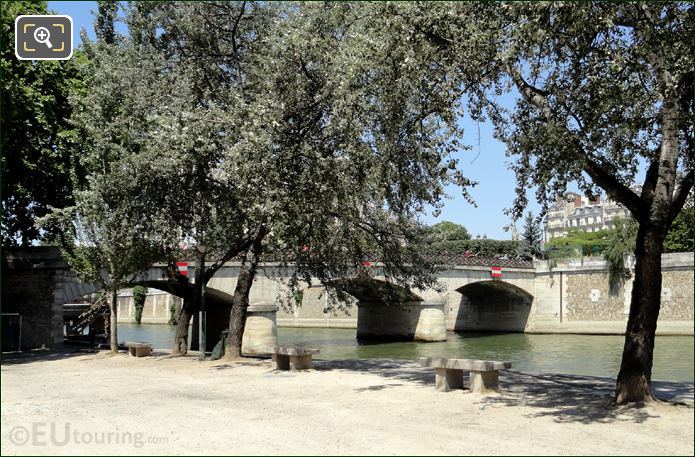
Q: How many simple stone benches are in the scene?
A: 3